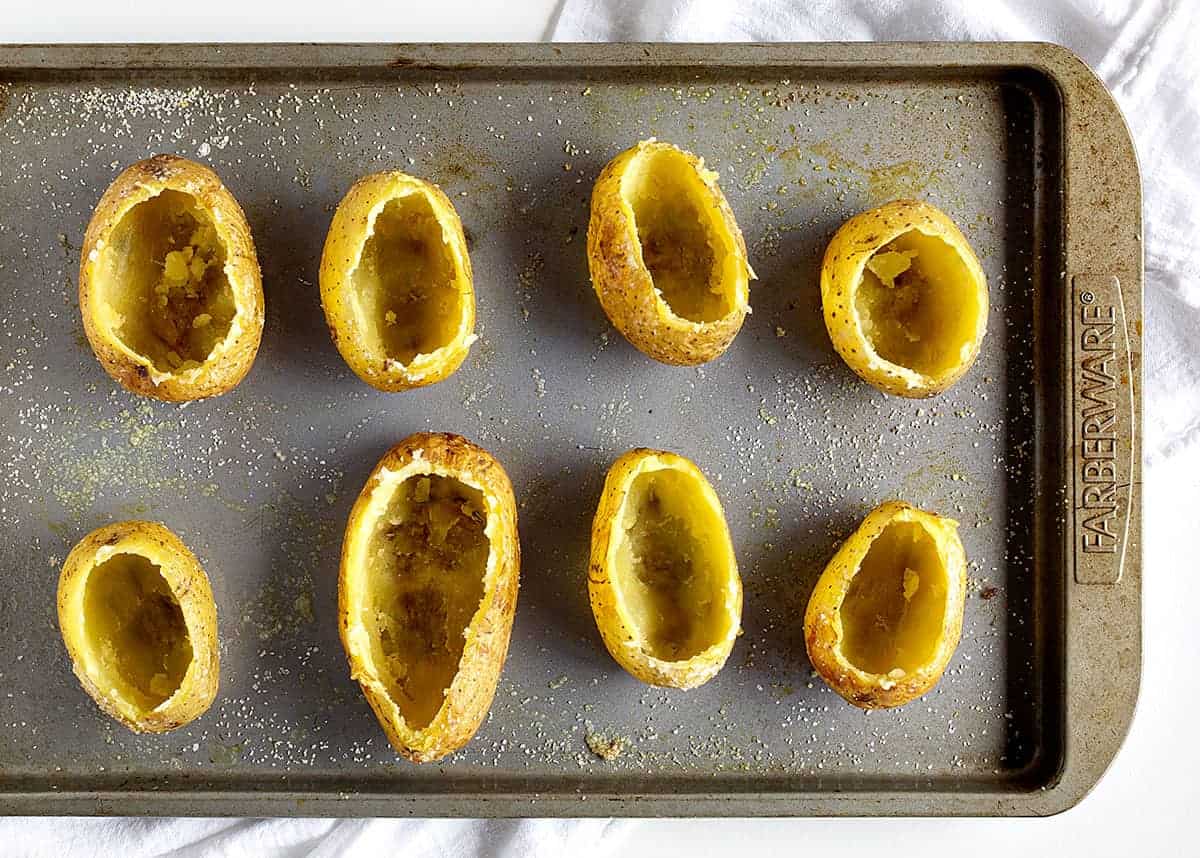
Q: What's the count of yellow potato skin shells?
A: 8